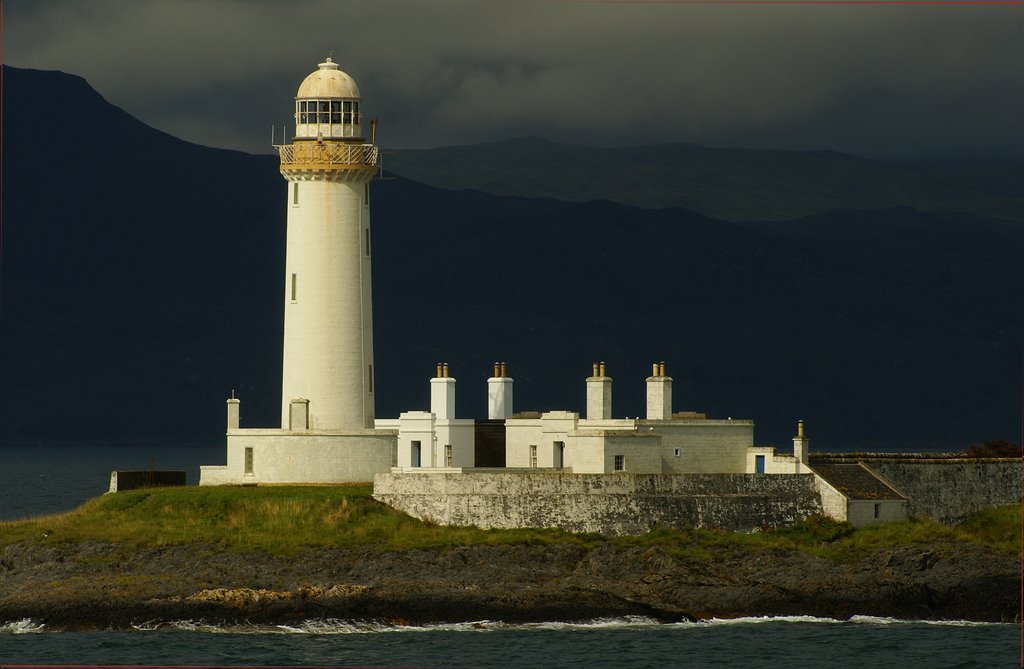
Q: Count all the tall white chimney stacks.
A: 4